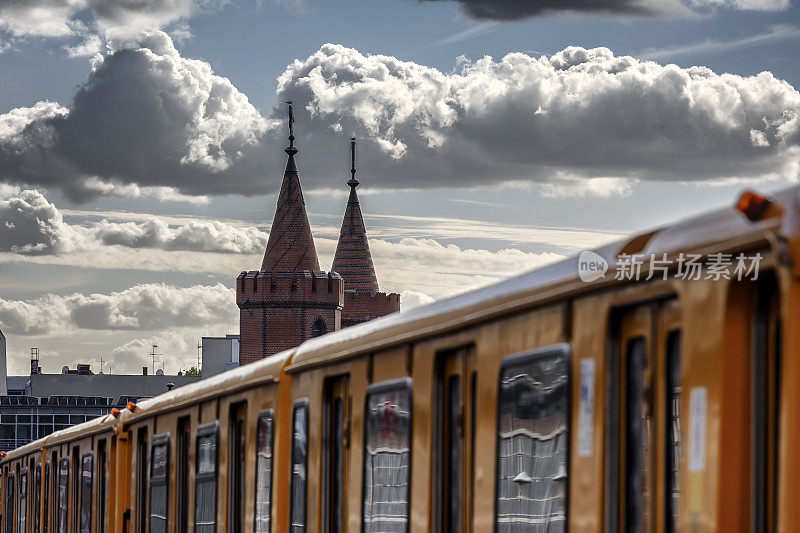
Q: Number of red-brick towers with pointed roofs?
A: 2